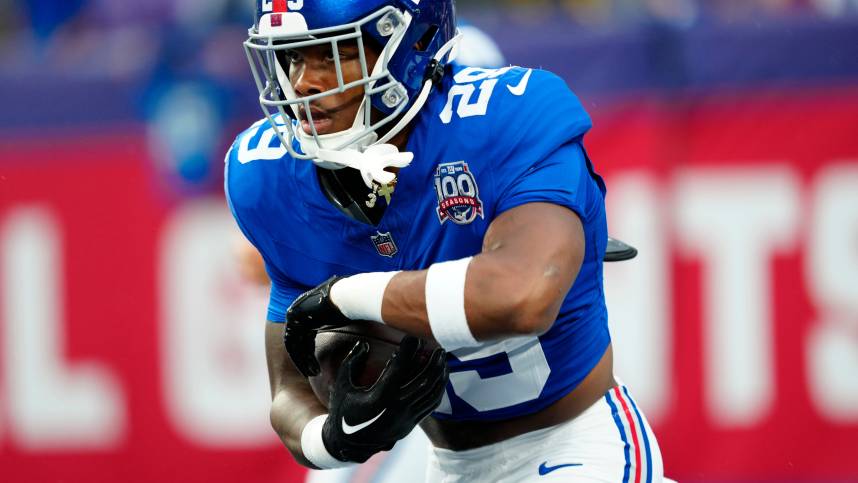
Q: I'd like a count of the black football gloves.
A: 2